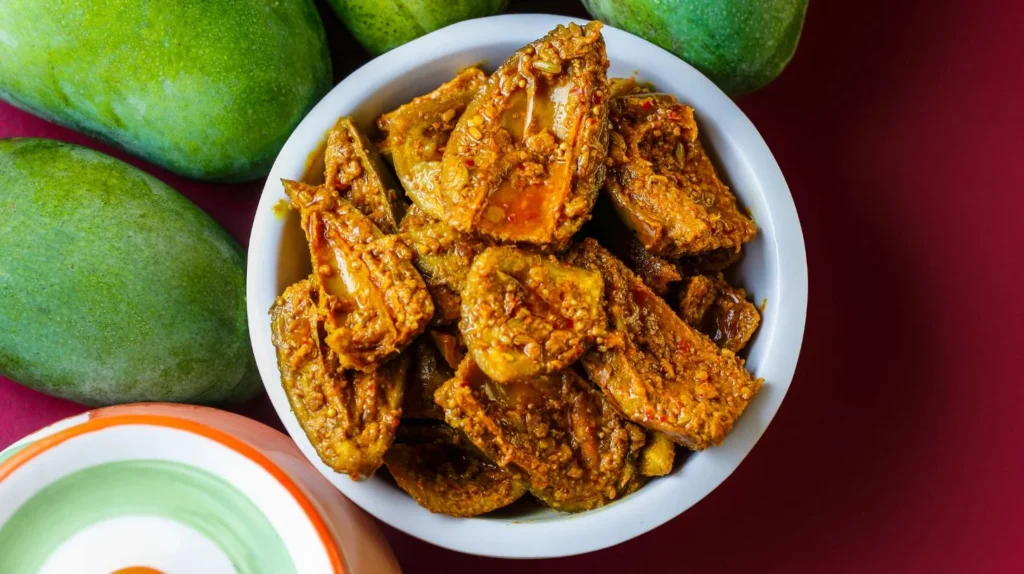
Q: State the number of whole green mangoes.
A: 4